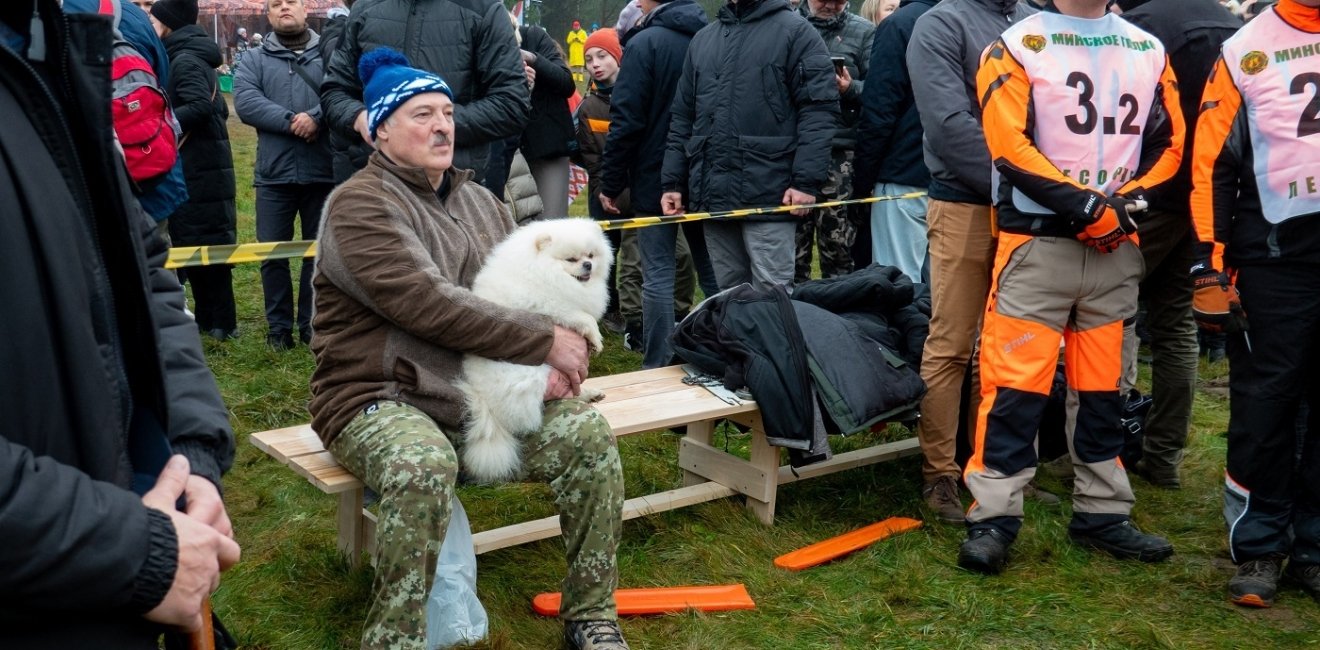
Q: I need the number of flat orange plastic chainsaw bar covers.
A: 2